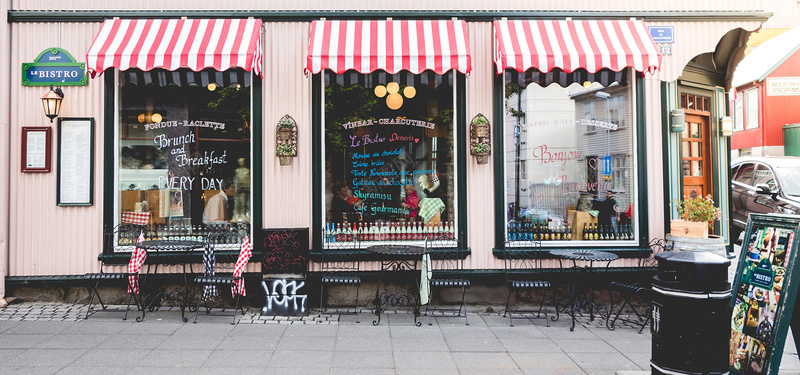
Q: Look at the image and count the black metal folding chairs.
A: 6